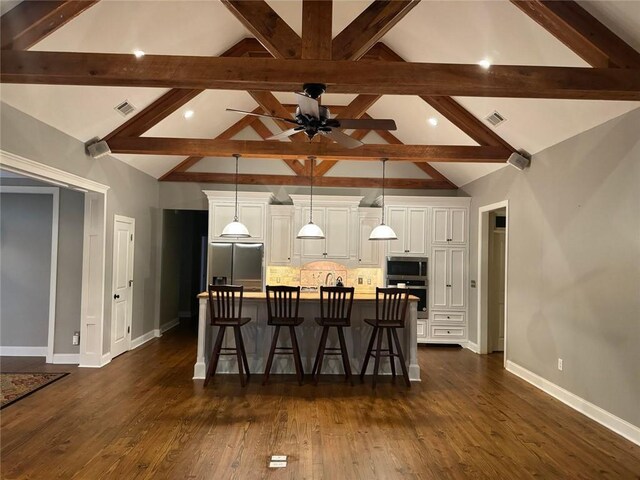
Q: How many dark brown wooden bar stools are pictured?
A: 4